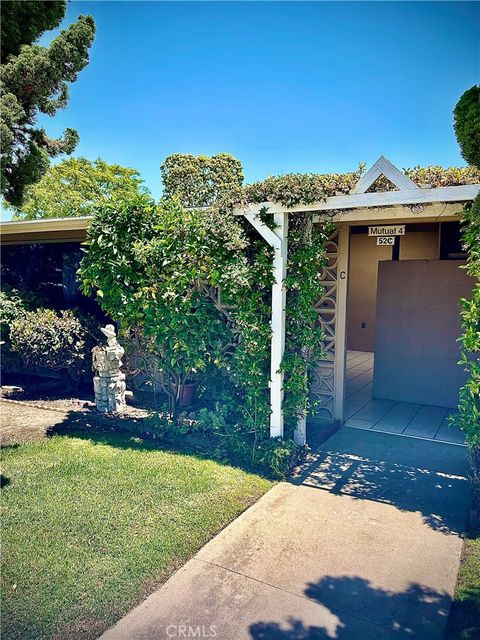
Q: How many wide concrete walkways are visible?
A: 1